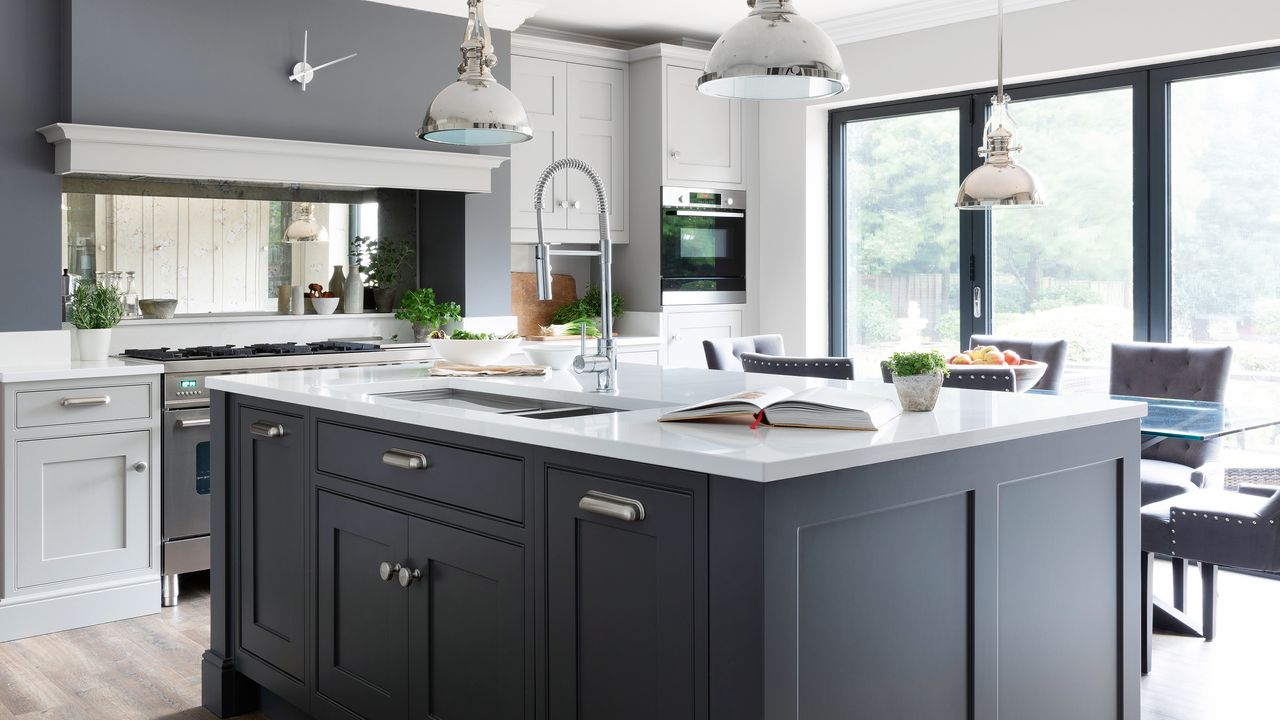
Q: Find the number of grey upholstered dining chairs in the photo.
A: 6